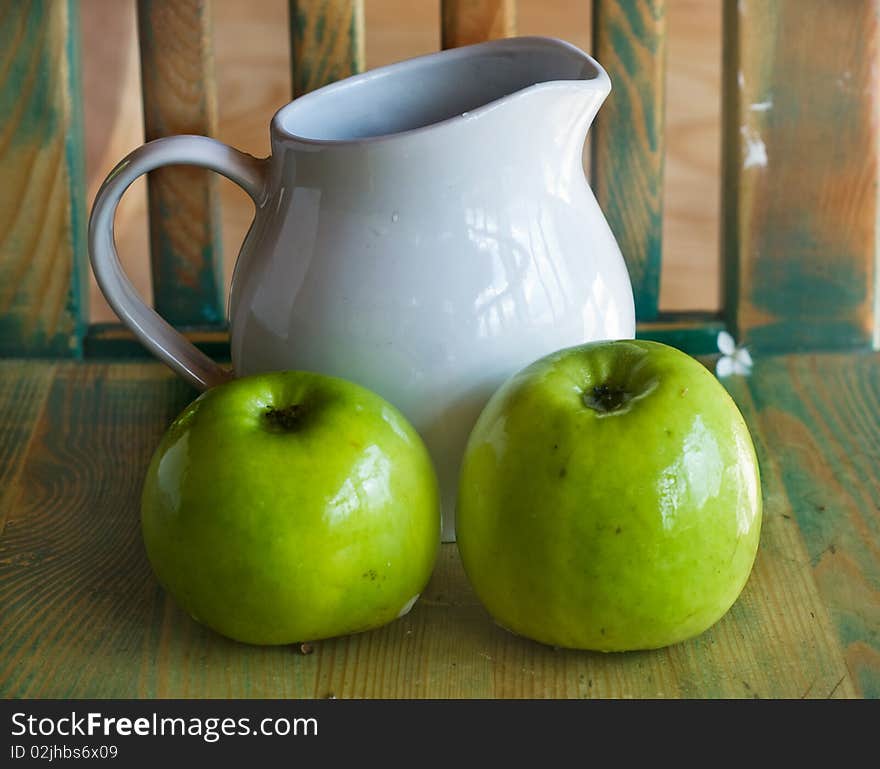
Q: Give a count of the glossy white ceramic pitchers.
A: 1